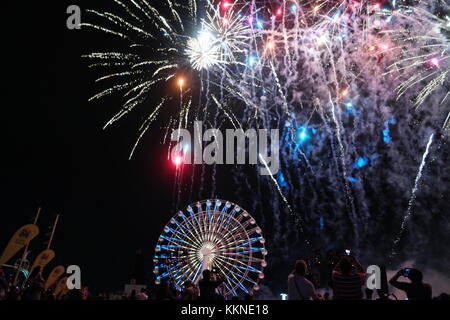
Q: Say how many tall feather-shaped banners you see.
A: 4